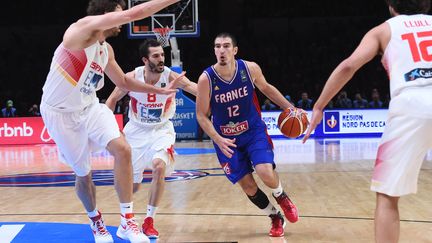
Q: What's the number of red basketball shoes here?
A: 3